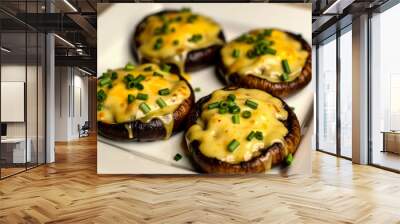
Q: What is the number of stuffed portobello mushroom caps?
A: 4